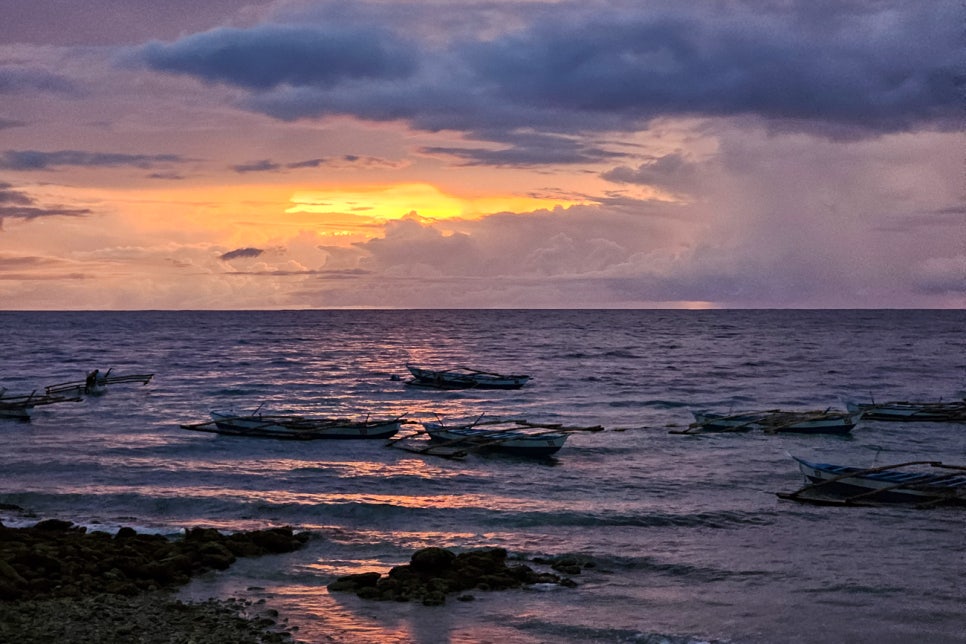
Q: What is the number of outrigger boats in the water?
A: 8